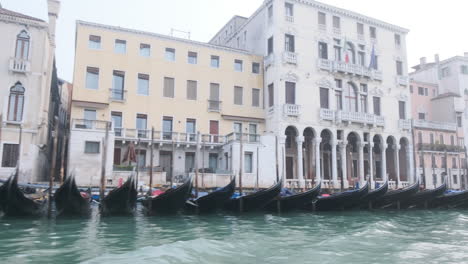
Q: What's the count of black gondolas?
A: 12